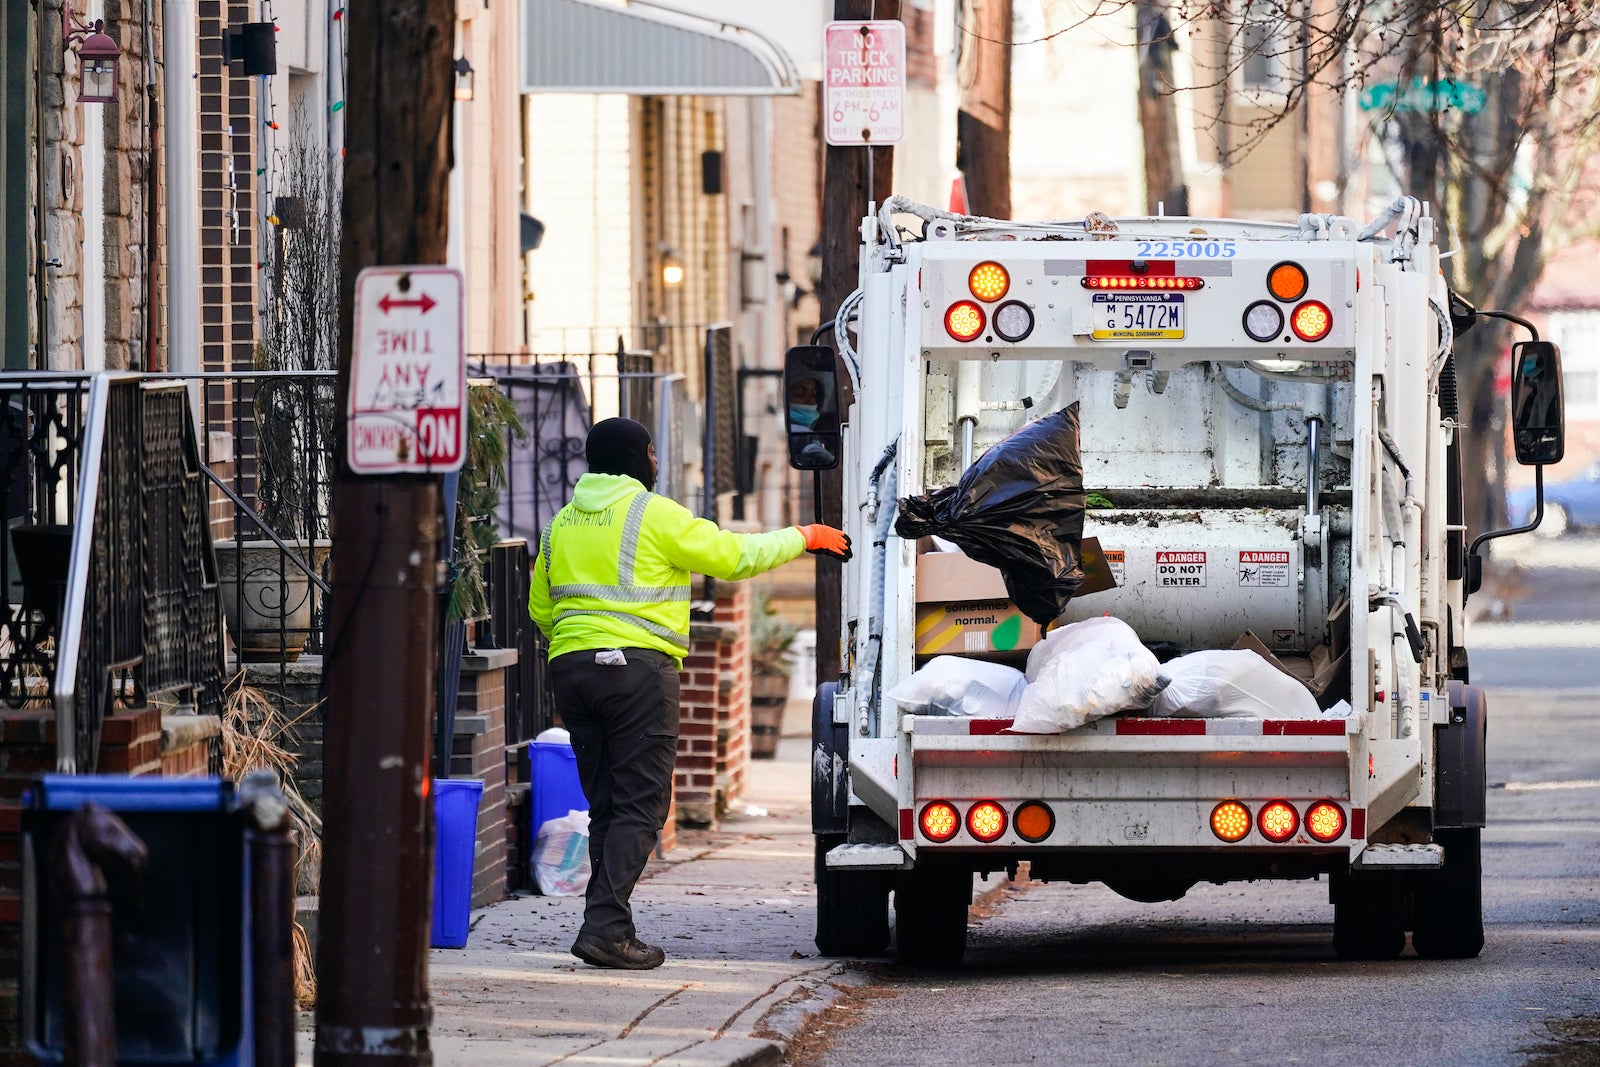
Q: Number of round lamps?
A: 12